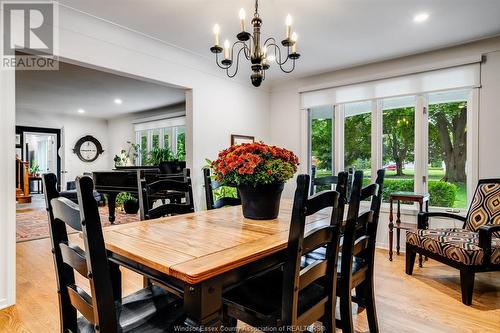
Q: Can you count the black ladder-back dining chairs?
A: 6